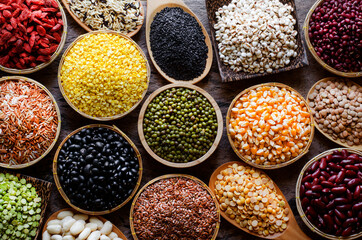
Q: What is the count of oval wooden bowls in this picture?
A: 5